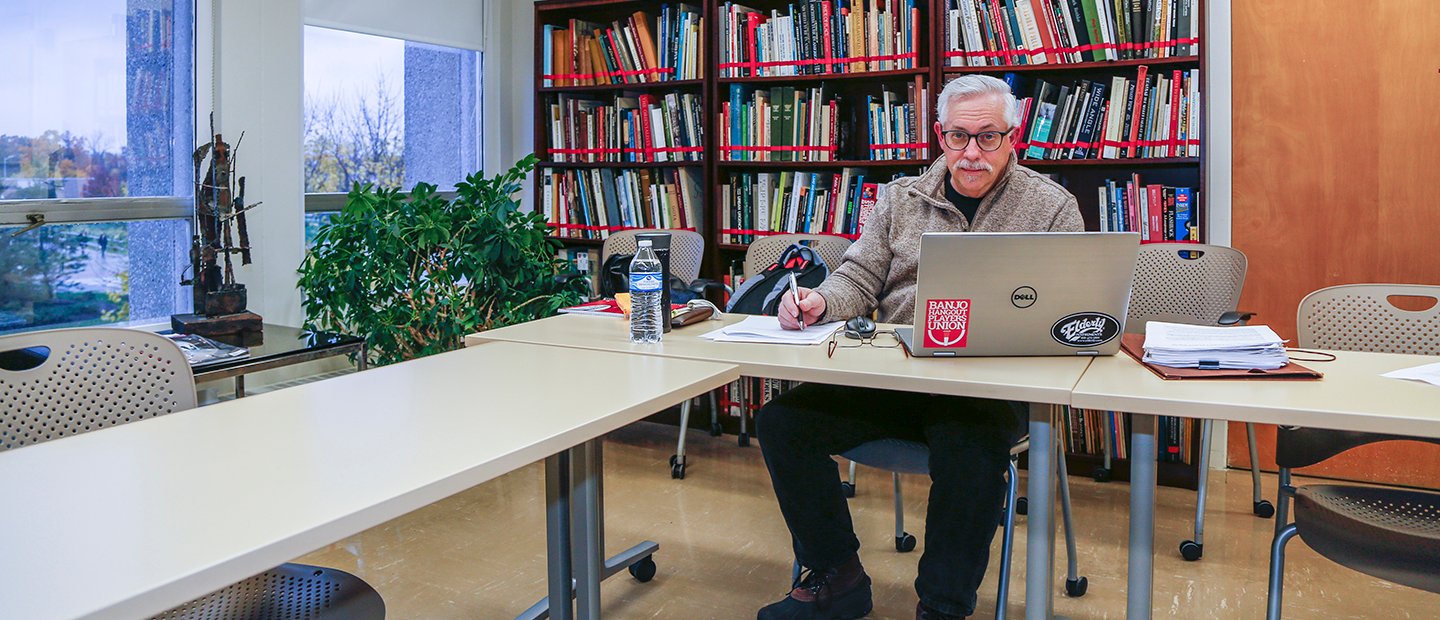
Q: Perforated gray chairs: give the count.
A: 5